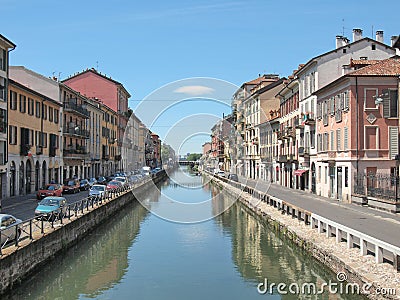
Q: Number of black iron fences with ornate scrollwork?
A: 1